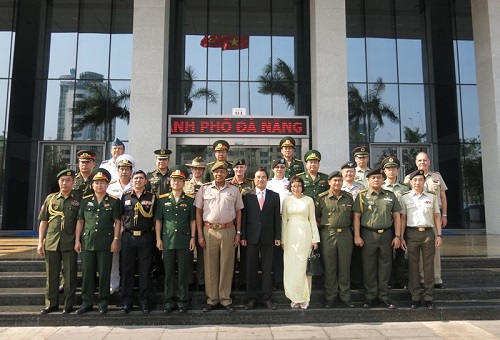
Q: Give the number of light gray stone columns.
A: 3